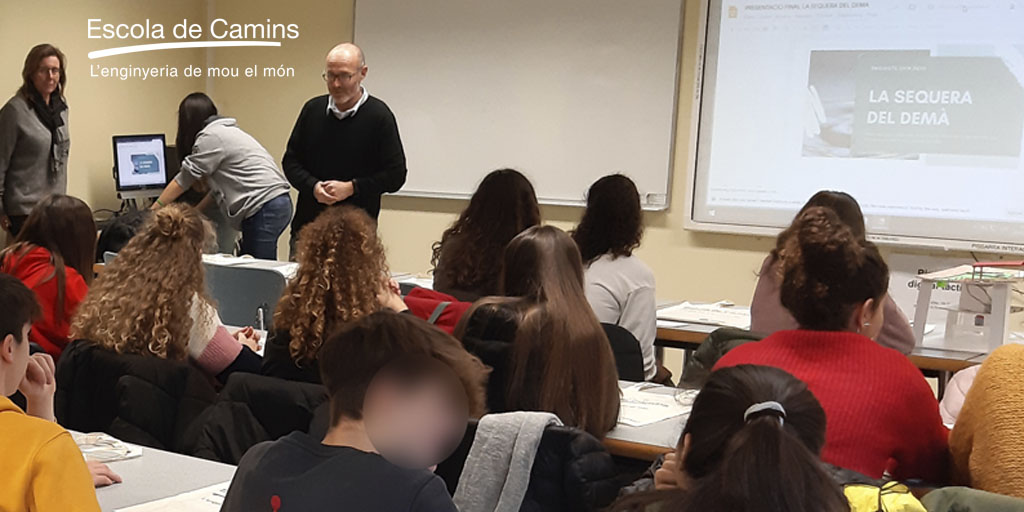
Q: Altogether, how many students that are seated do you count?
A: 12